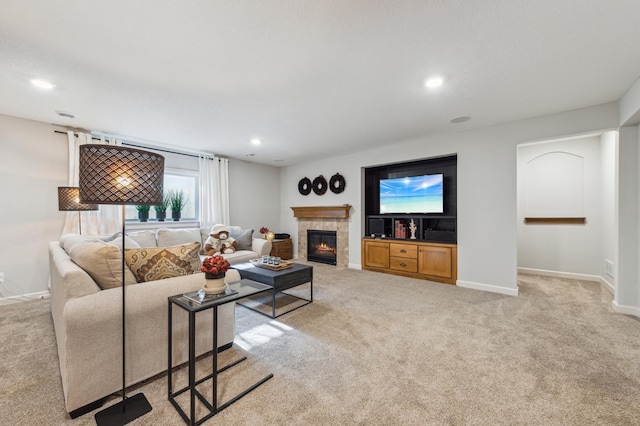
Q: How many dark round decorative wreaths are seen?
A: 3